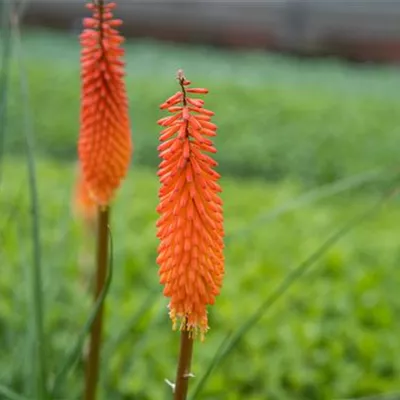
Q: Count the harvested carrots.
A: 0